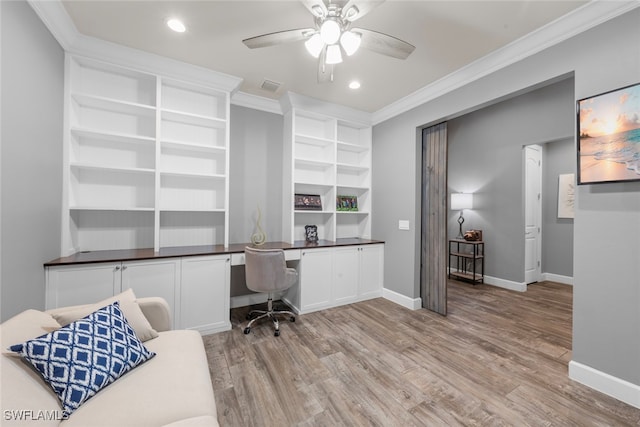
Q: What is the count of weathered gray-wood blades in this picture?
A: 5